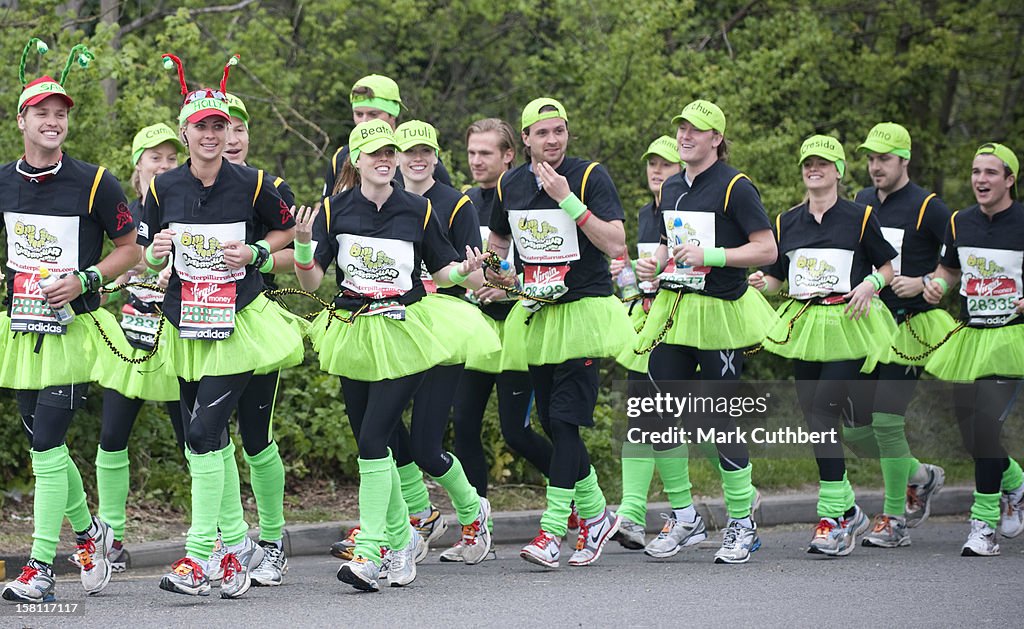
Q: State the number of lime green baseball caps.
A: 11